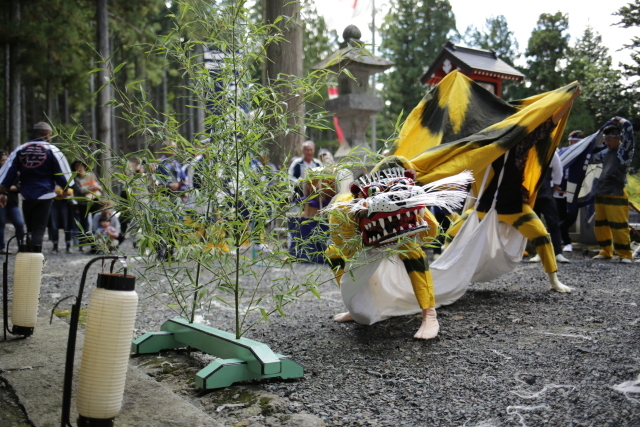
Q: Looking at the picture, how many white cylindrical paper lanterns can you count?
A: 2